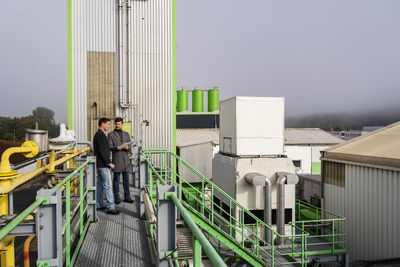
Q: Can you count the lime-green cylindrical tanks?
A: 3